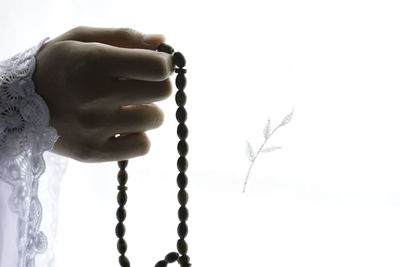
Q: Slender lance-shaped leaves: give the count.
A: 4